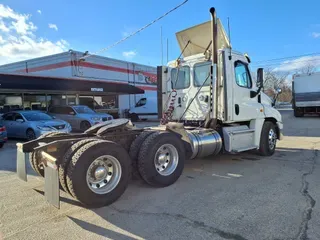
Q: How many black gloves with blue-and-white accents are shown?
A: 0